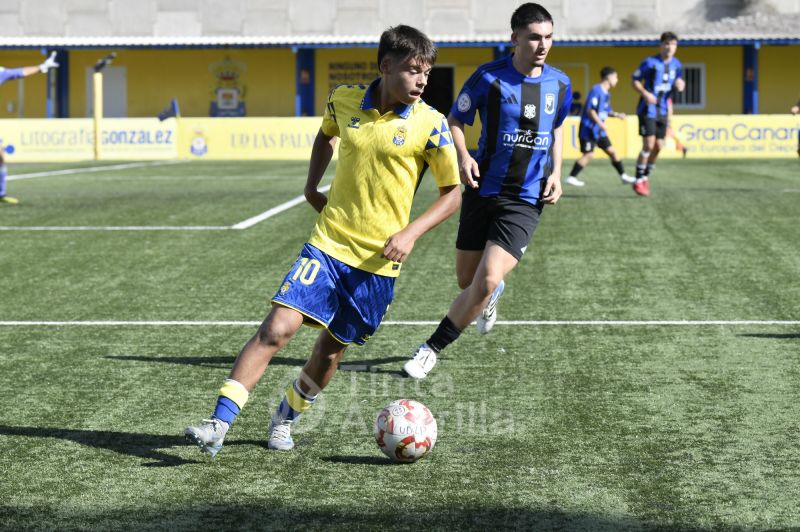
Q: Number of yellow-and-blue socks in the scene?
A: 2